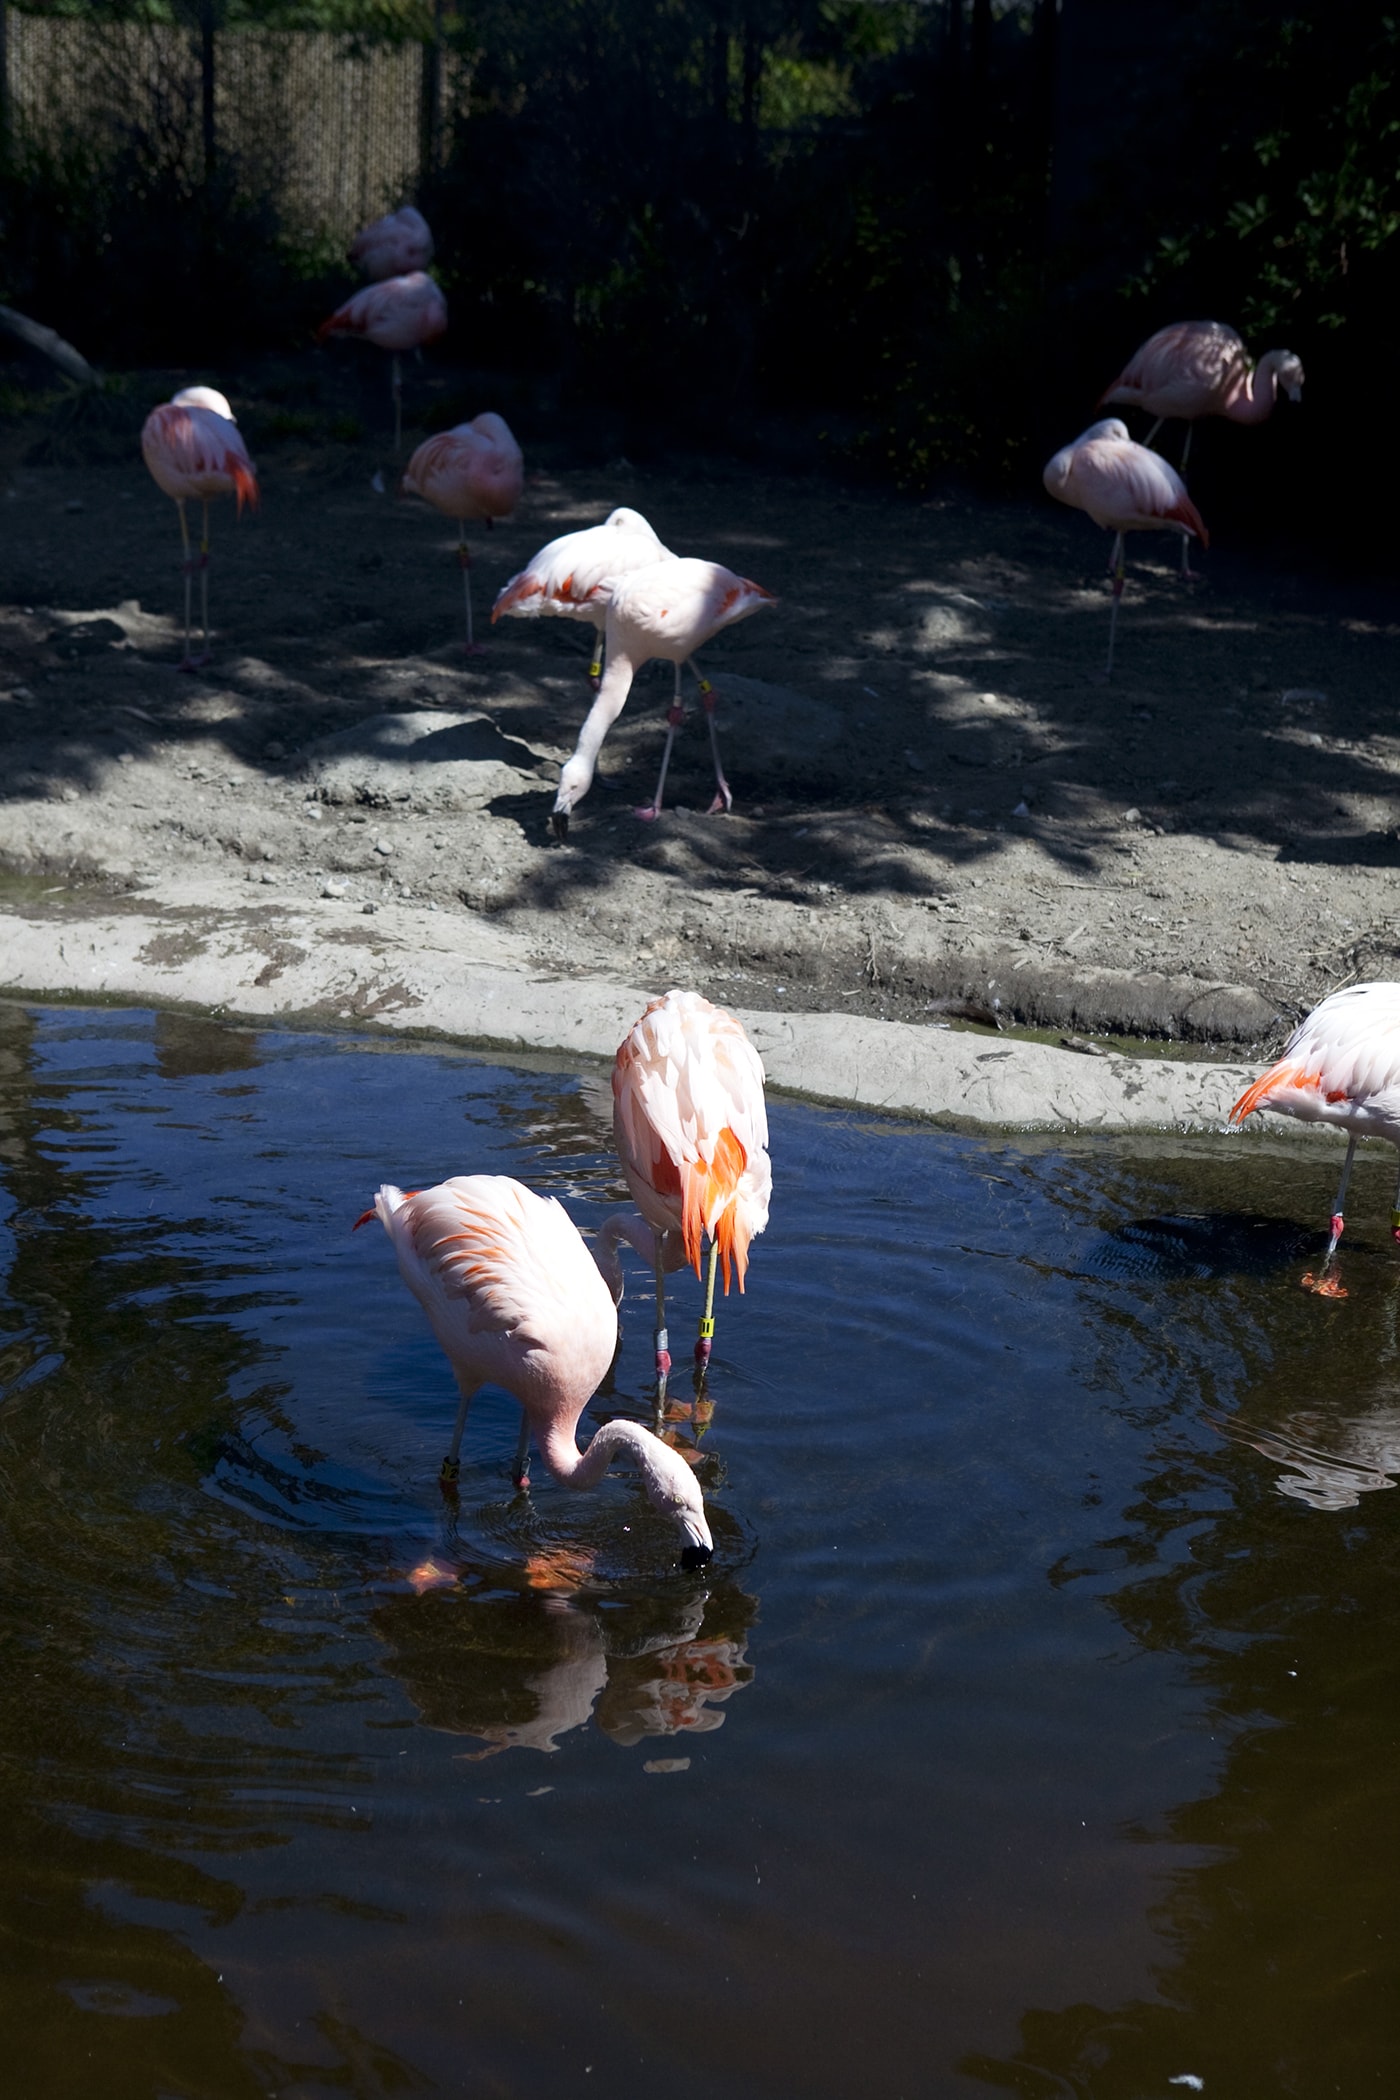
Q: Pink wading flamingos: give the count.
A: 3